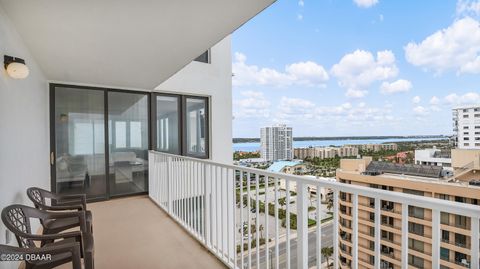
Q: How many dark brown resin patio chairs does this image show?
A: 3